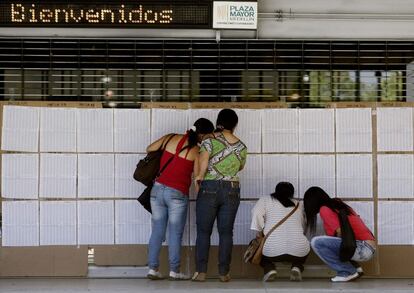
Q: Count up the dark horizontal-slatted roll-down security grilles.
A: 1